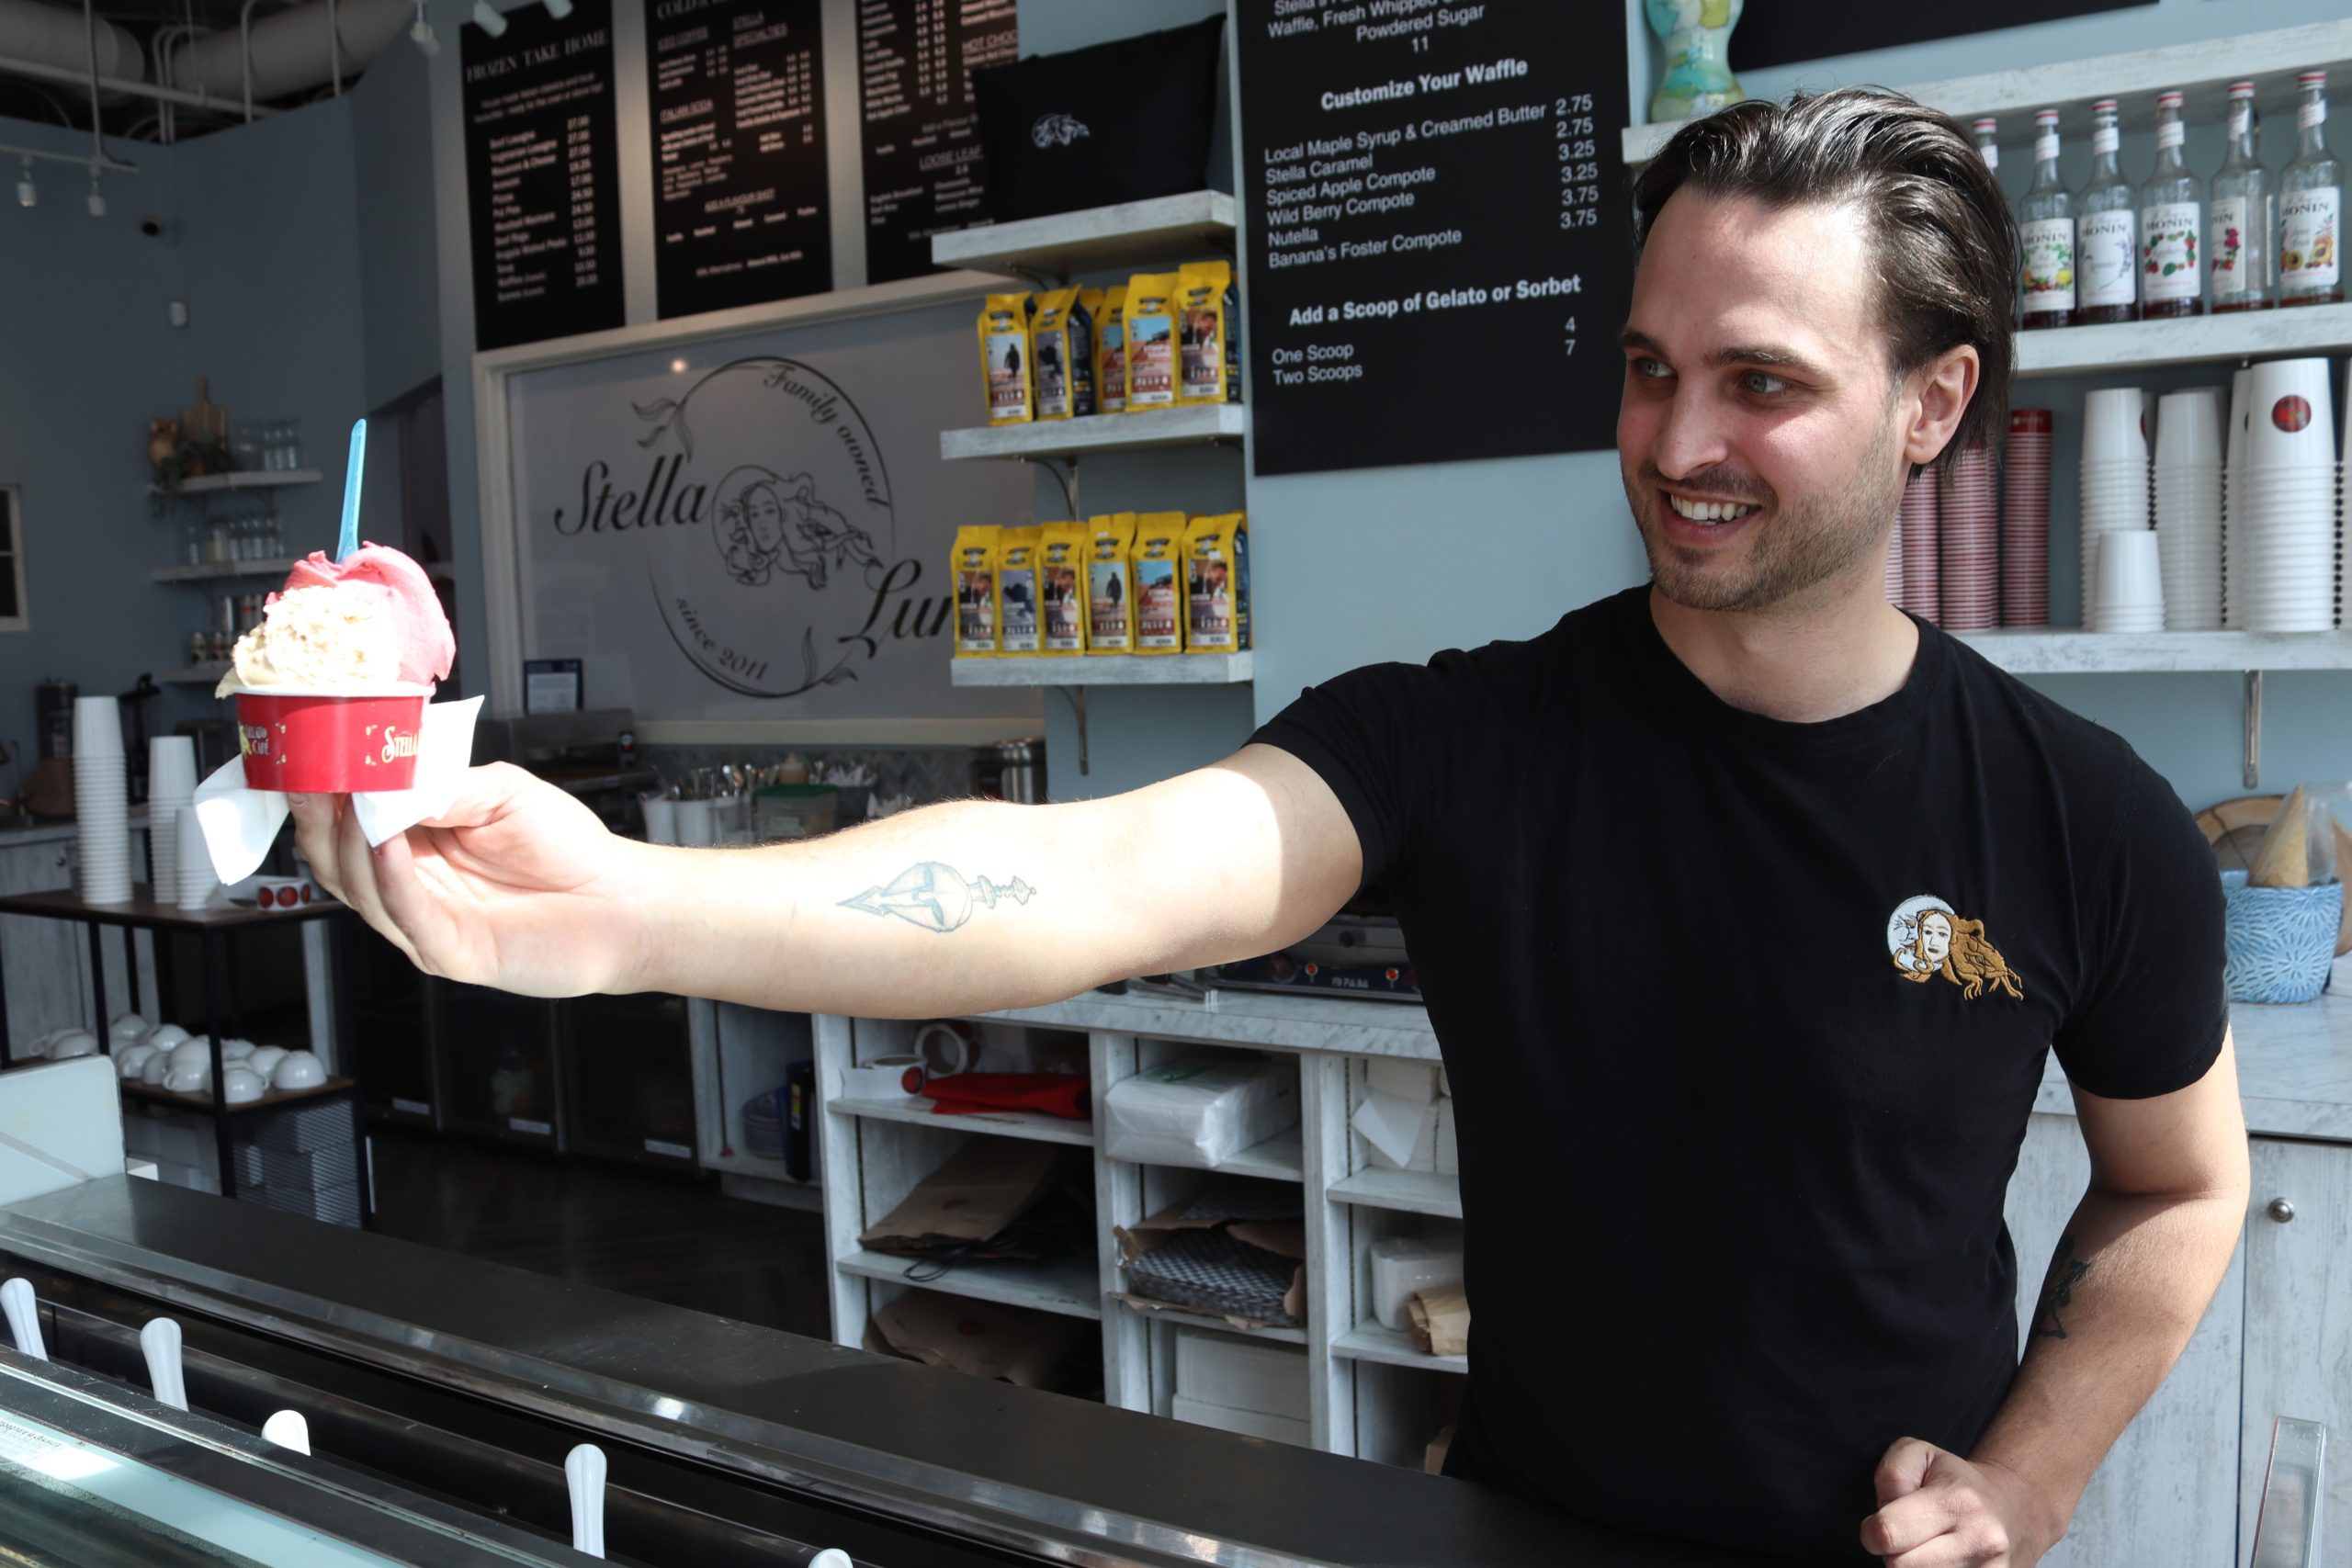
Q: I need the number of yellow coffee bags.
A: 11